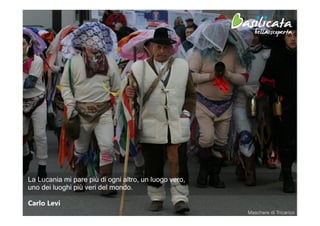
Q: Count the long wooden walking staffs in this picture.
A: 1